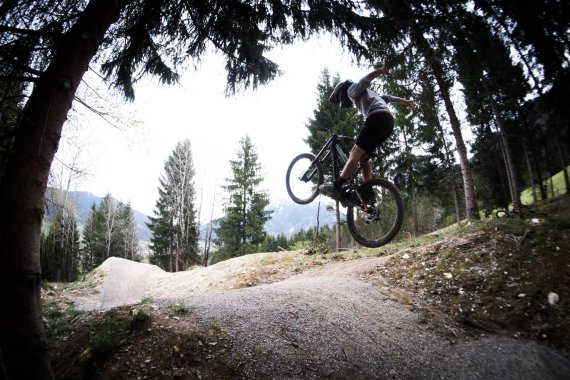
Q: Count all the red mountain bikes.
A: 0